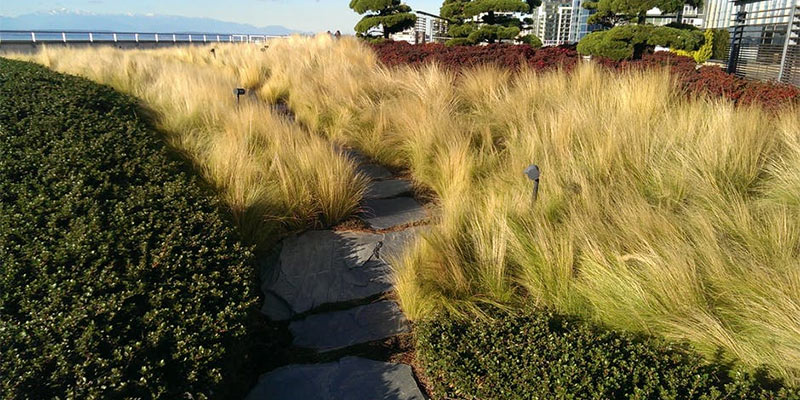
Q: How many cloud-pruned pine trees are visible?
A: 3